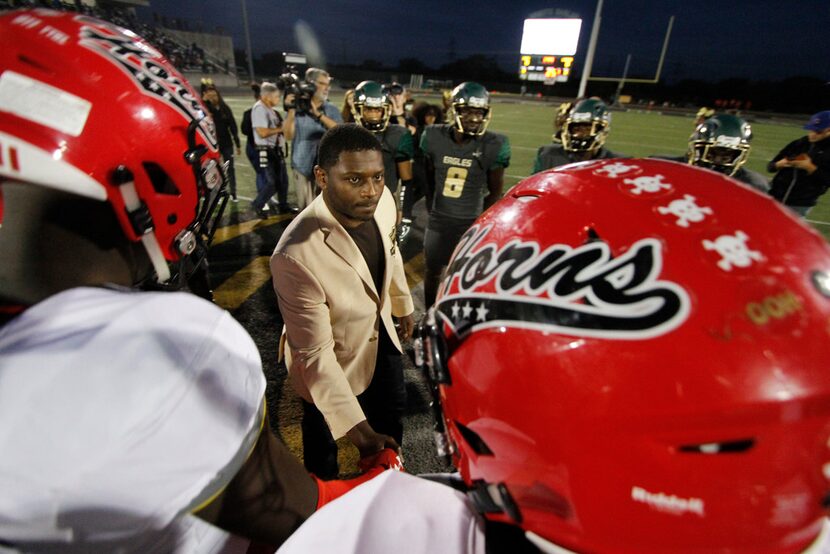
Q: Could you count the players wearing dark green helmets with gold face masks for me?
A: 4